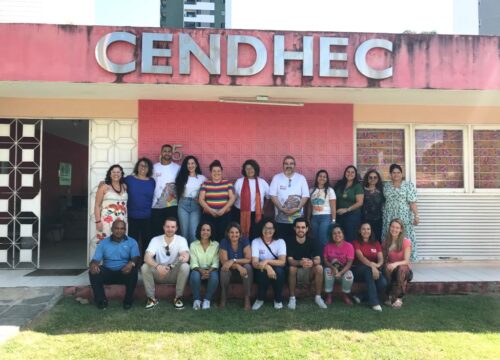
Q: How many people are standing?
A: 11